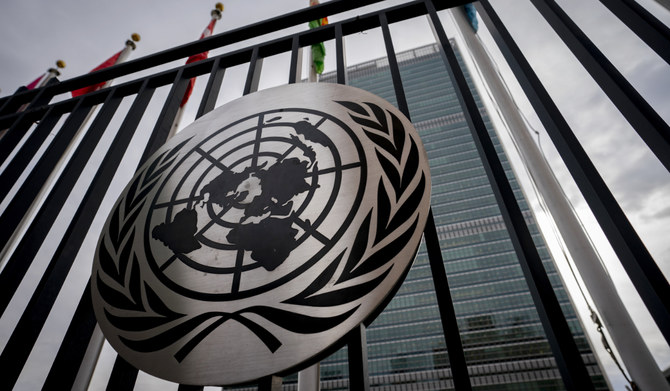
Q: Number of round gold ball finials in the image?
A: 3